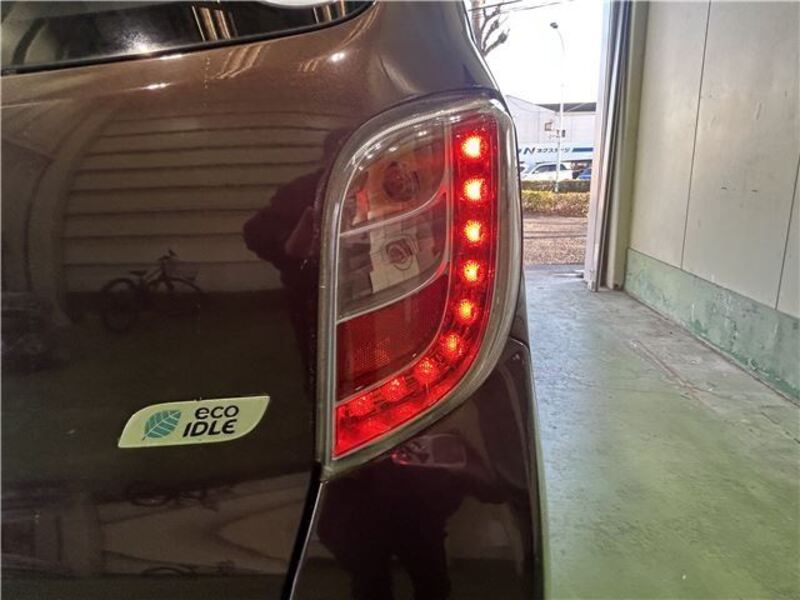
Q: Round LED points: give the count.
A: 9